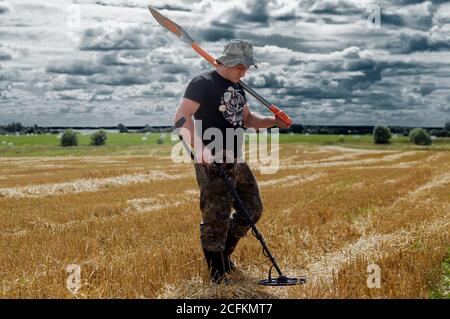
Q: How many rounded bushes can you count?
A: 4